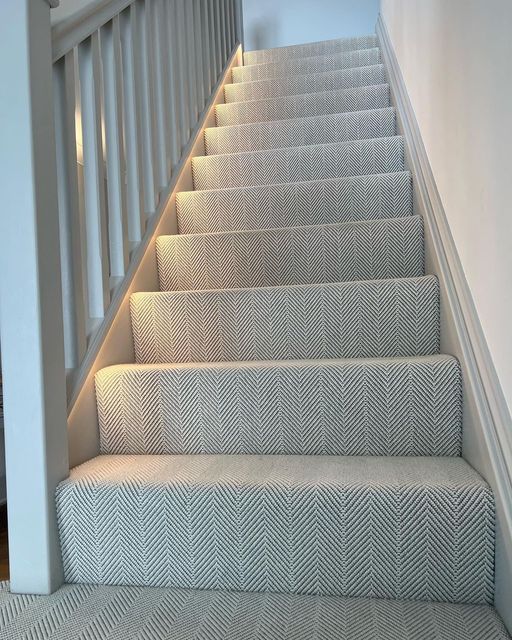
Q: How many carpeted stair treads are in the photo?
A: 11